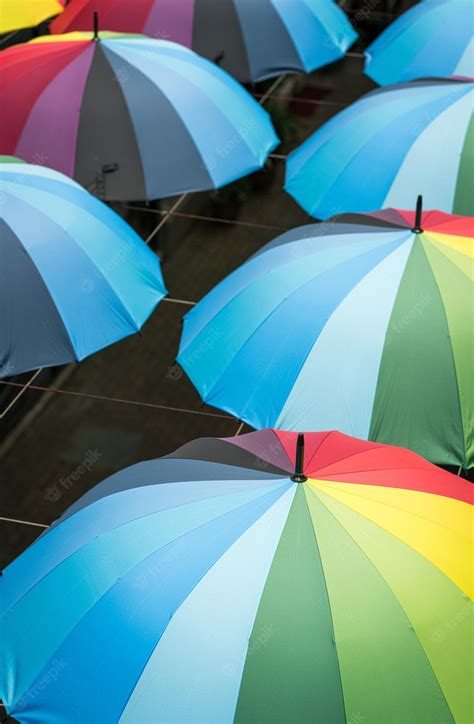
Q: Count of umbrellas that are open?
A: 8